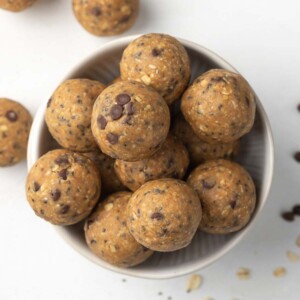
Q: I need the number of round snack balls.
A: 14